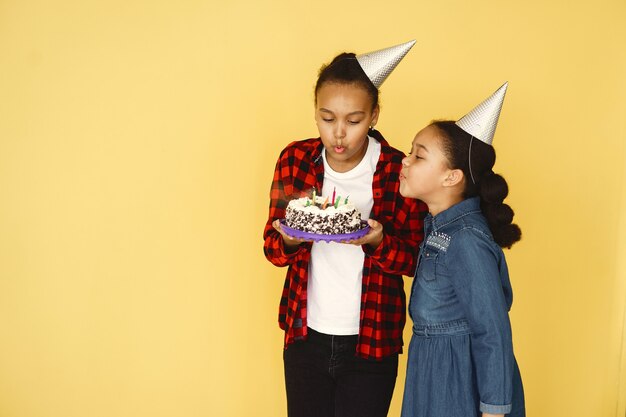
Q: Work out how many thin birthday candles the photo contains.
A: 6